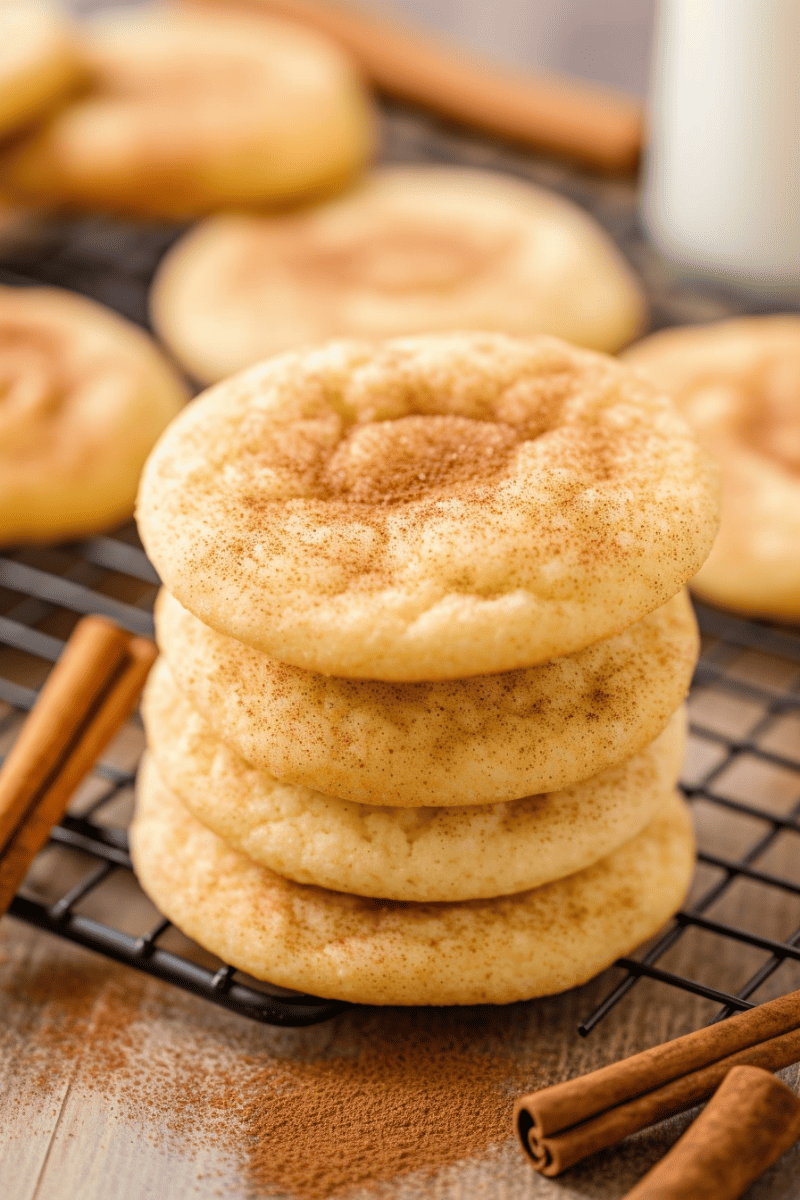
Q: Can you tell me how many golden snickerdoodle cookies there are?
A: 9